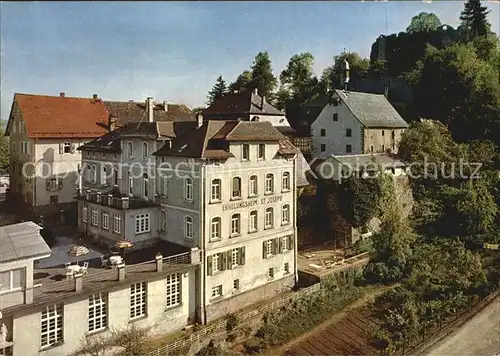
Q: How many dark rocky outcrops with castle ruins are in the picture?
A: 1